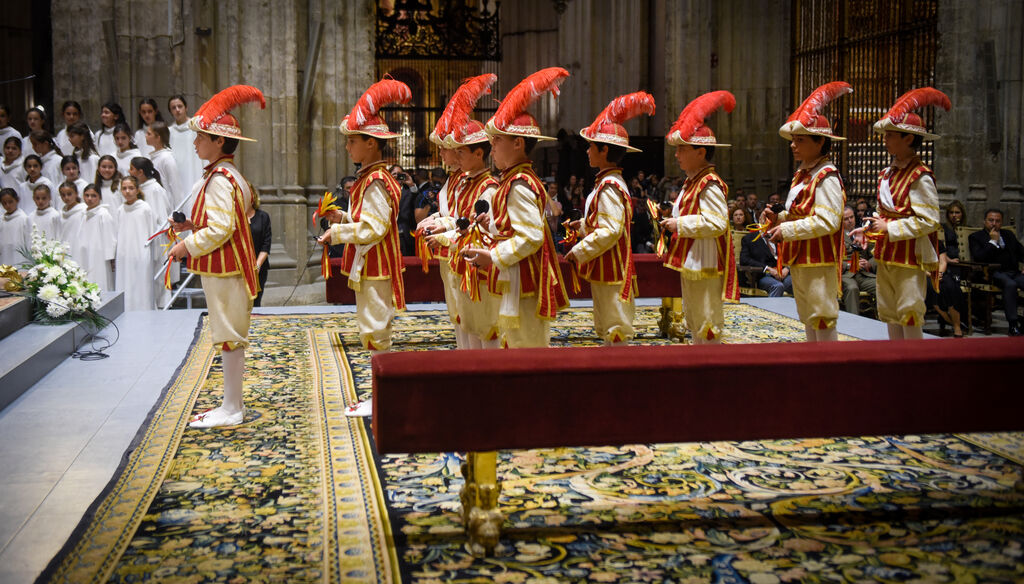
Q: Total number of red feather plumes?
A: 9